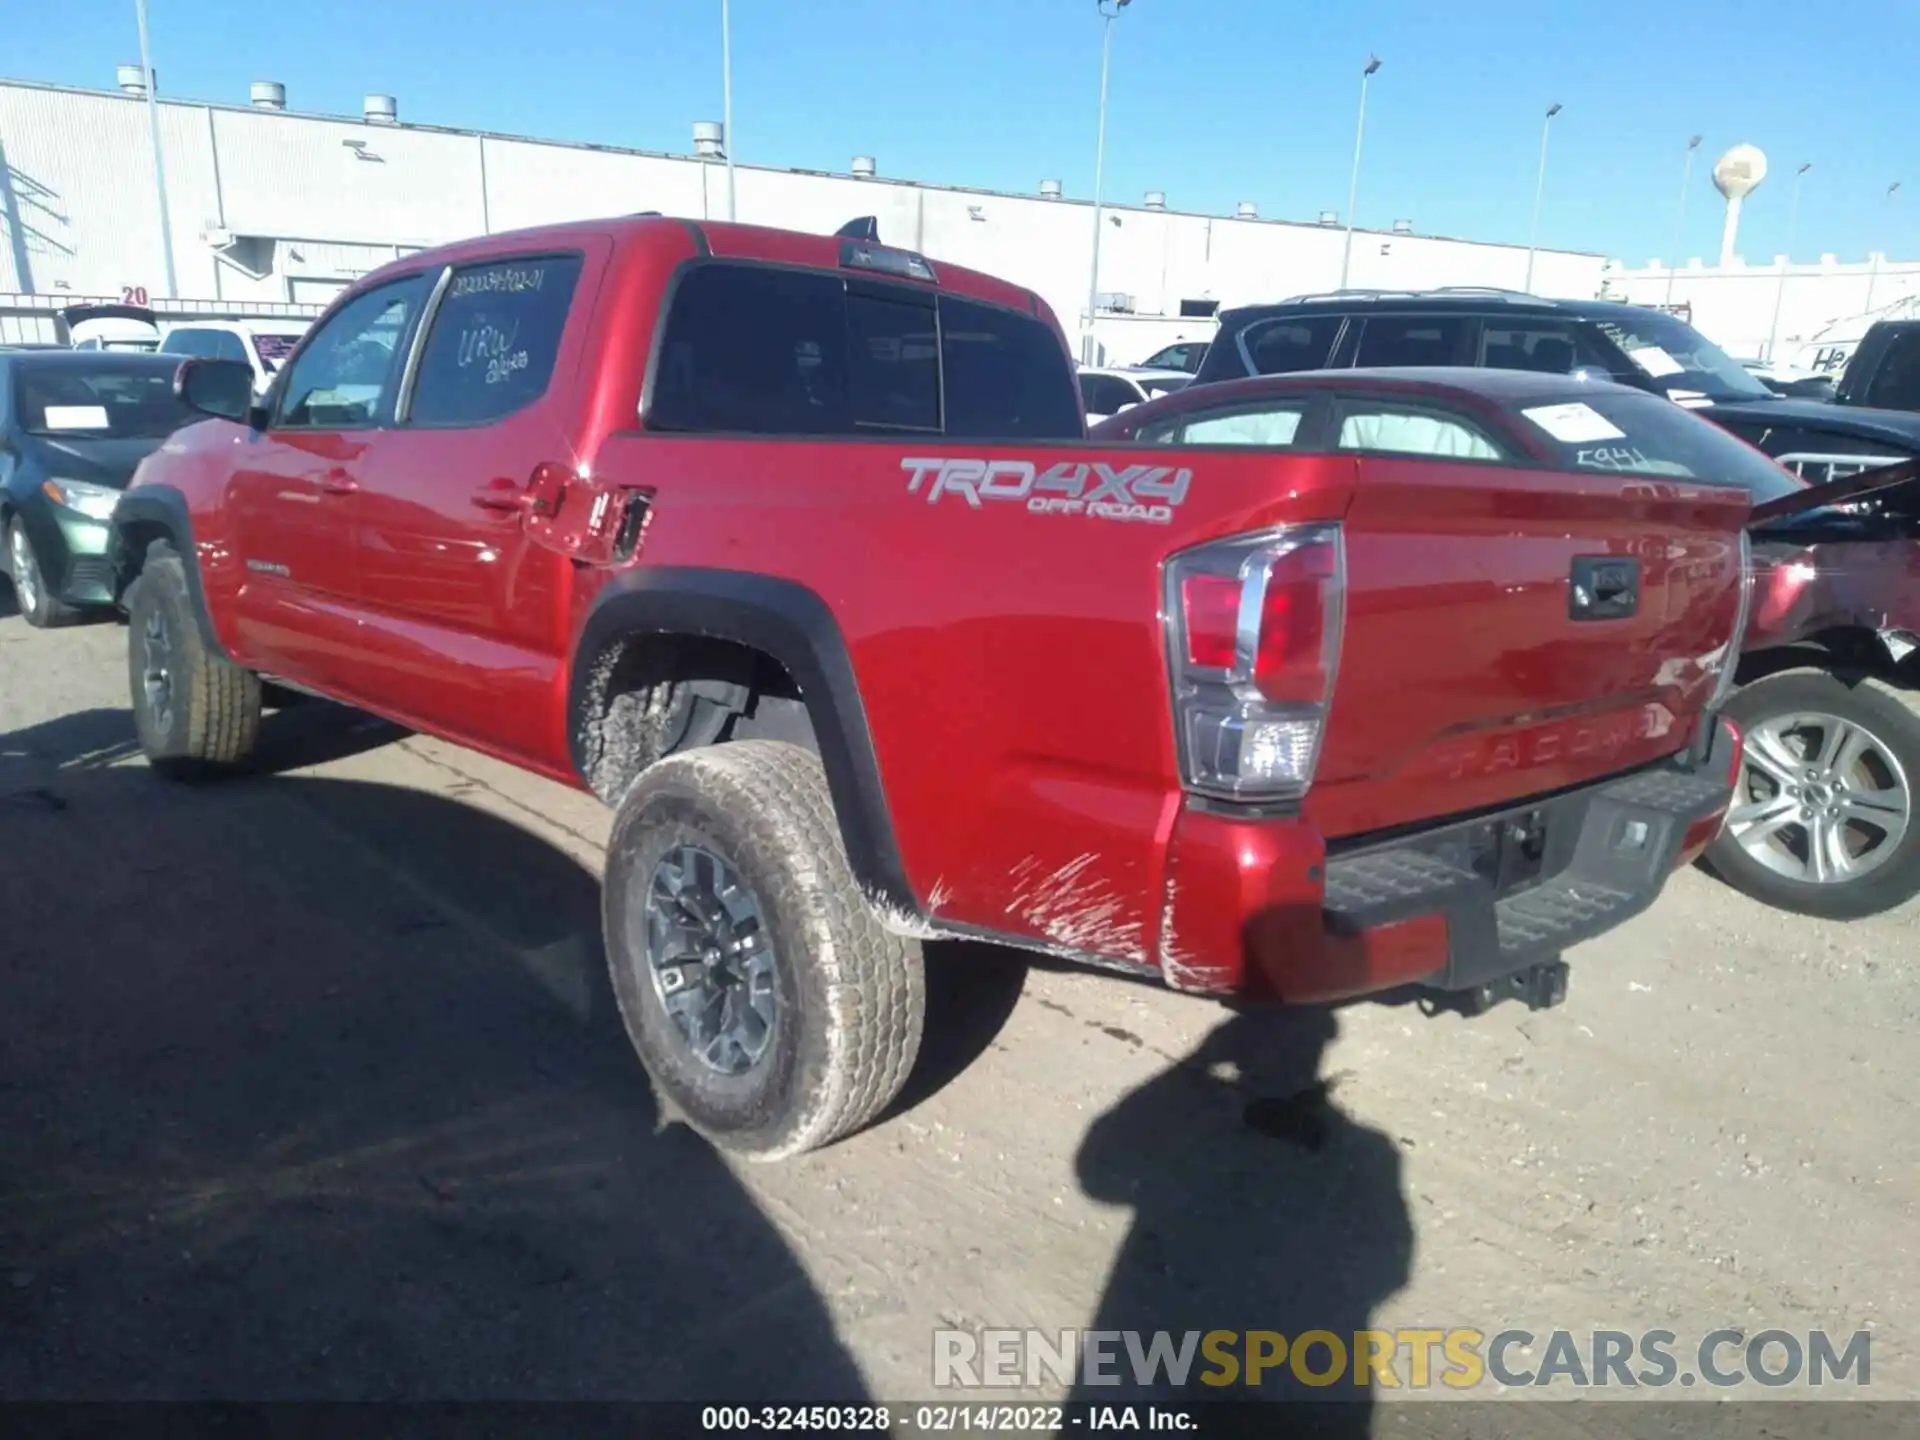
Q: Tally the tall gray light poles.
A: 8